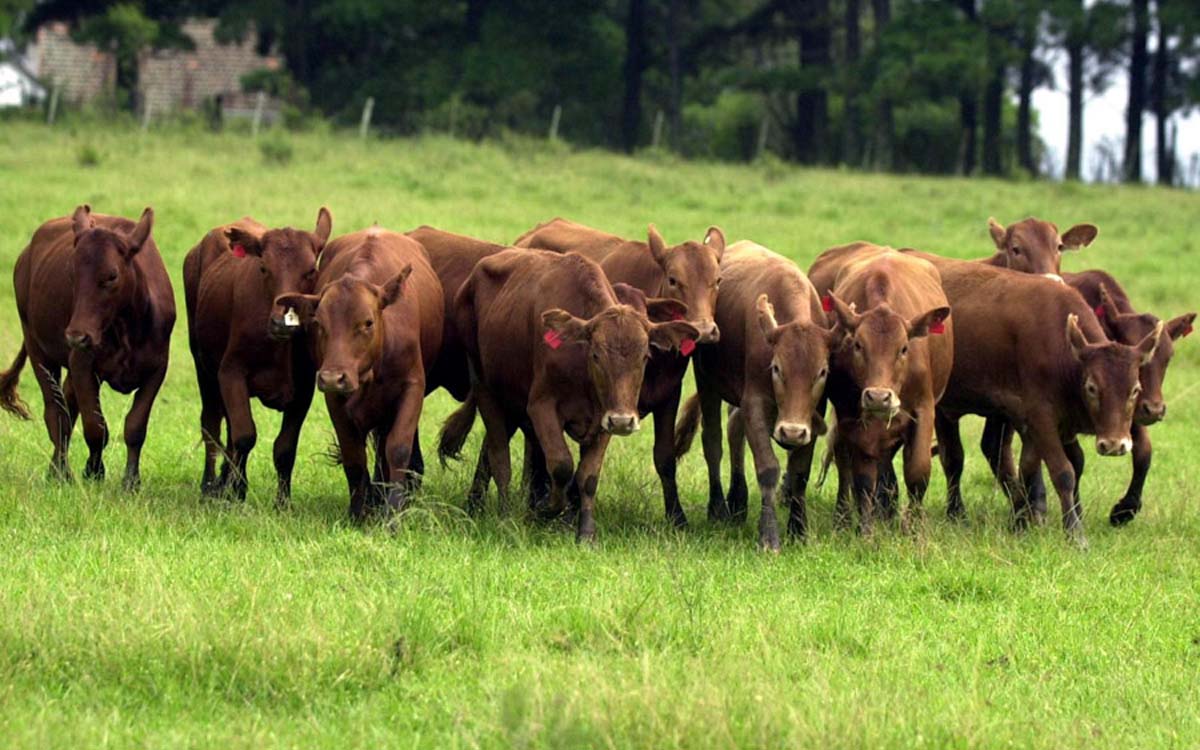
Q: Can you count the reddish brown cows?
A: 11